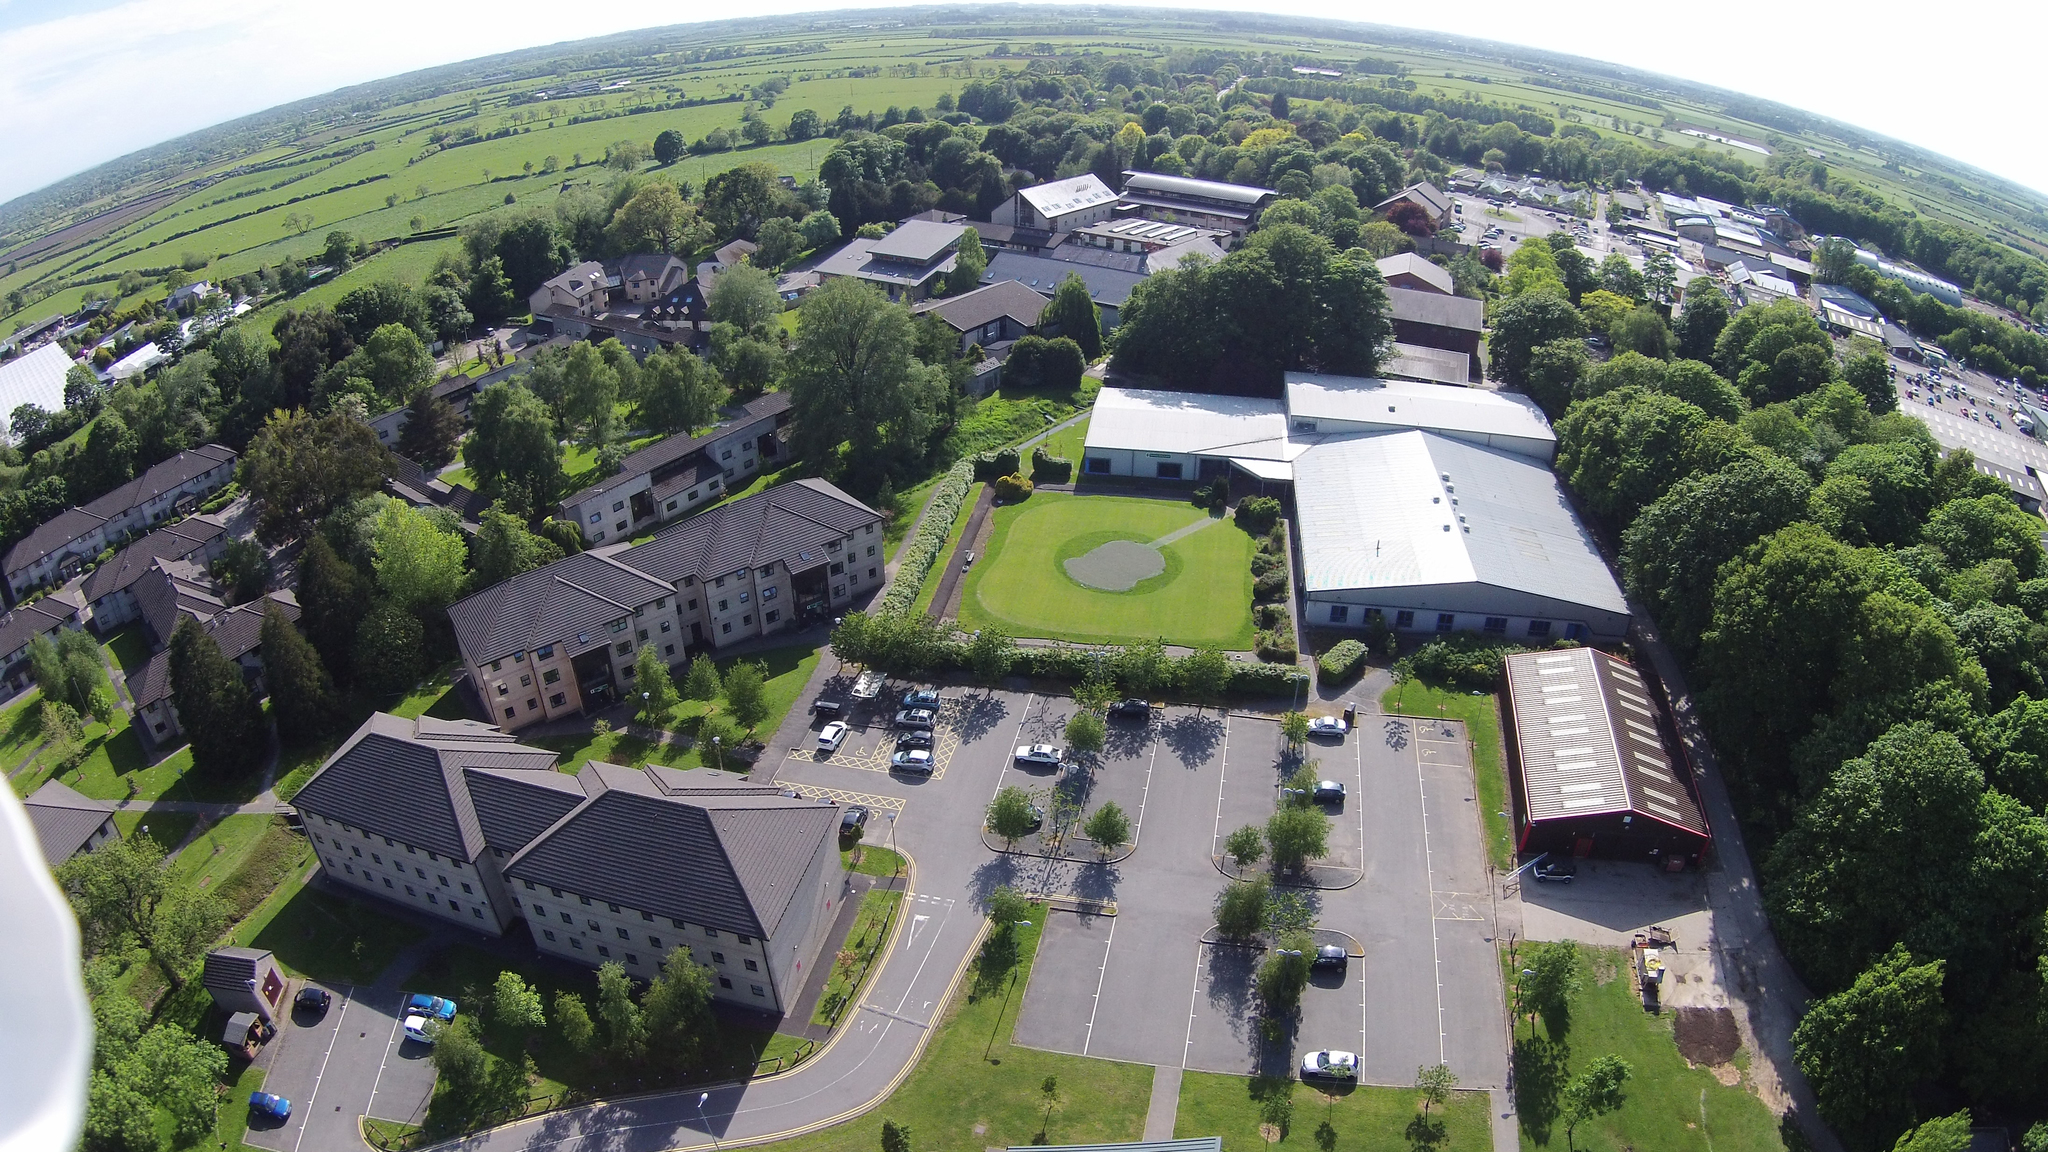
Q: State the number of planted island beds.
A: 3